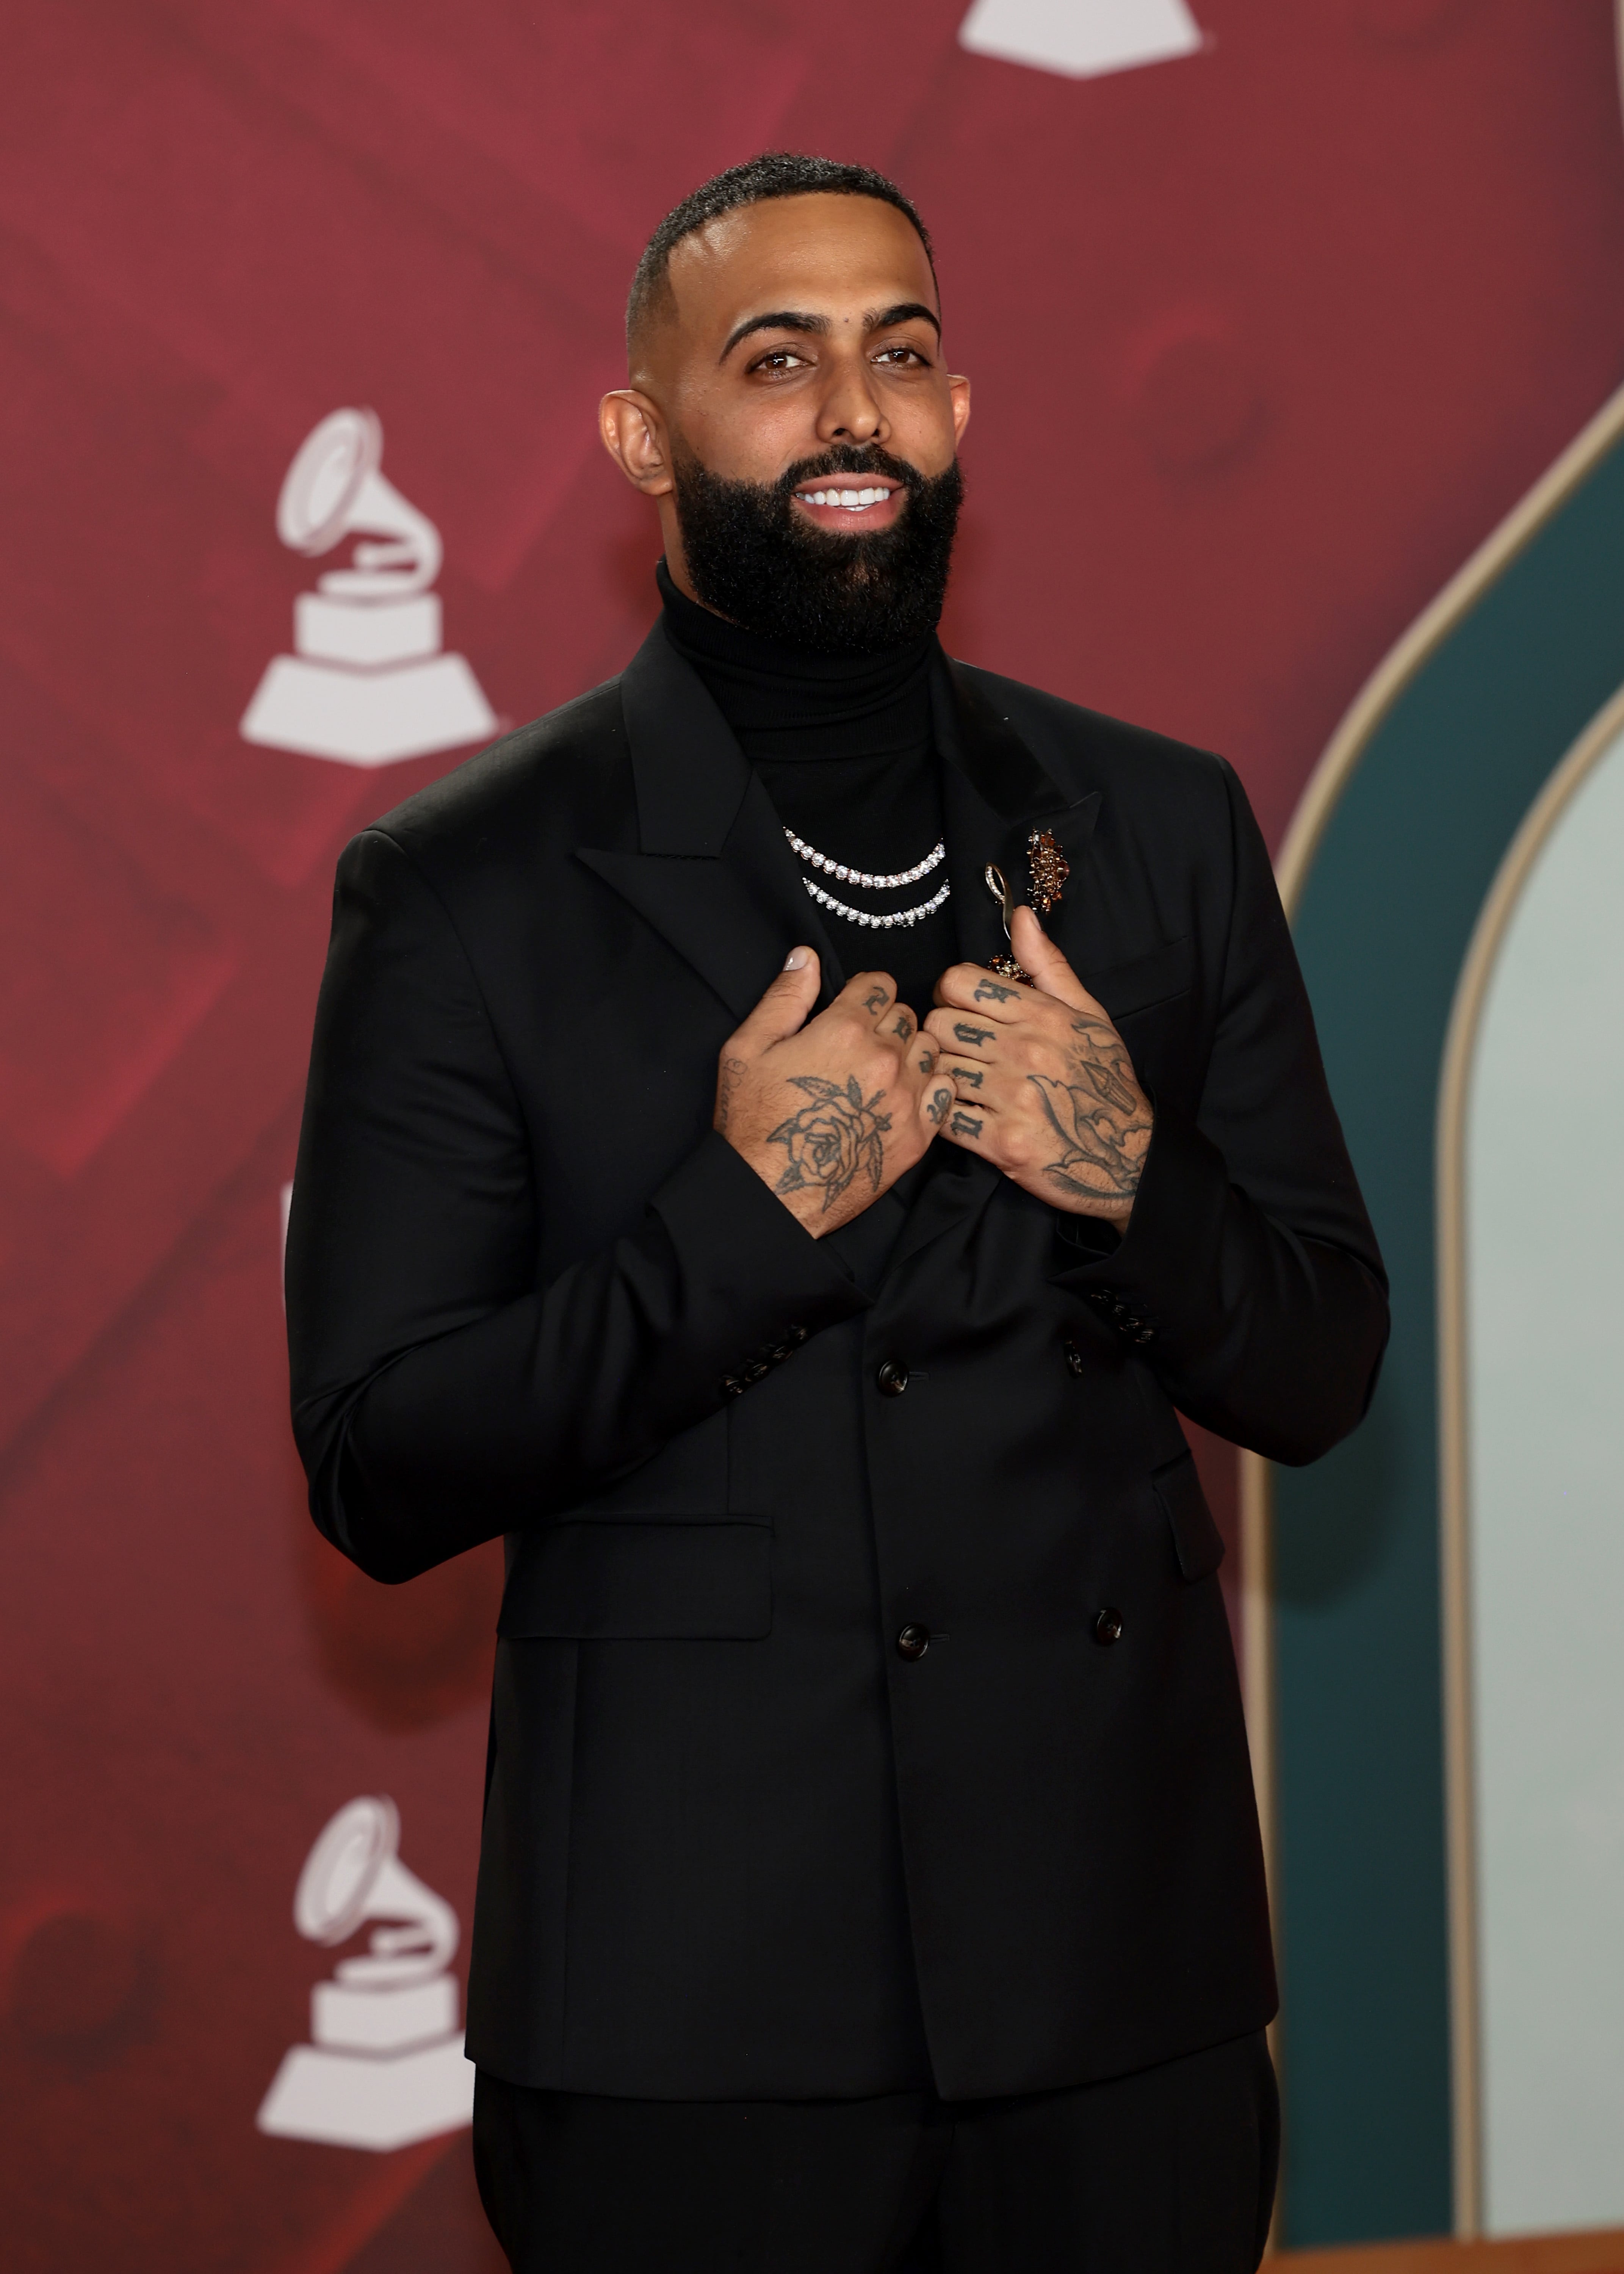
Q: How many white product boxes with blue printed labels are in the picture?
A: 0